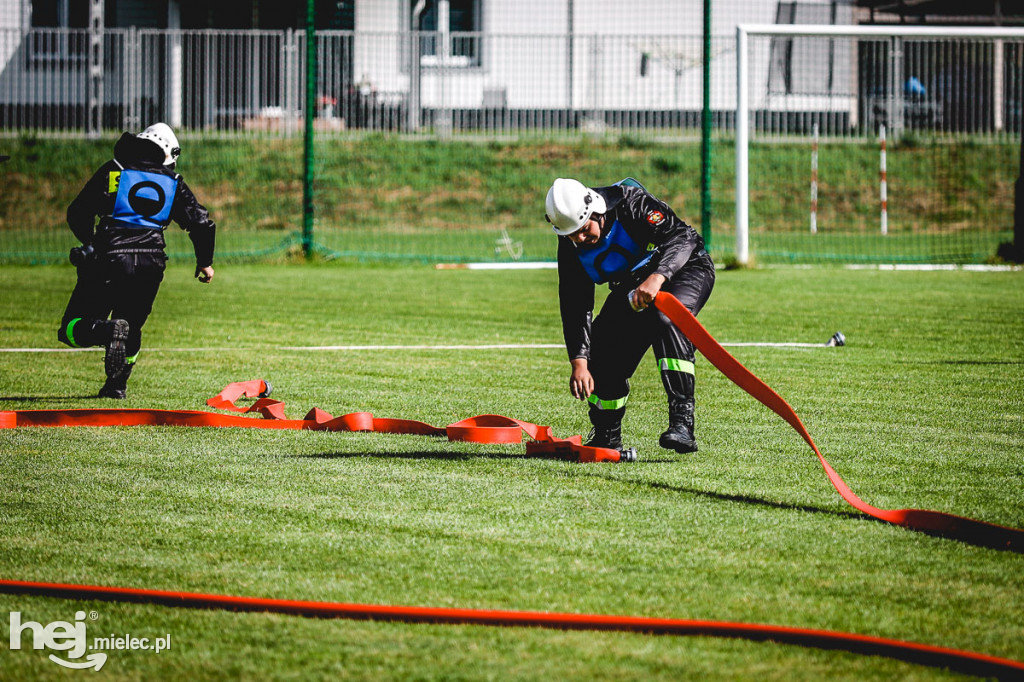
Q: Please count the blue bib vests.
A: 2